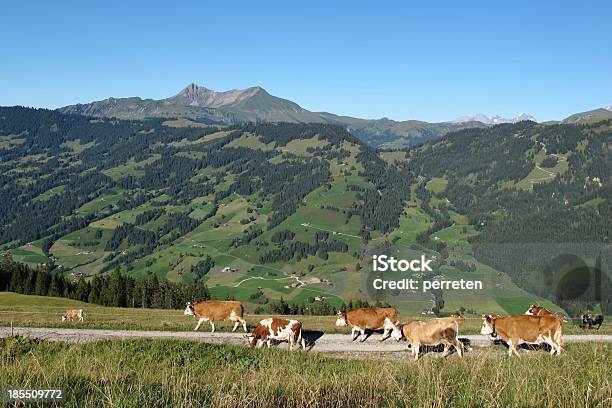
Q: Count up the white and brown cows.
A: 7